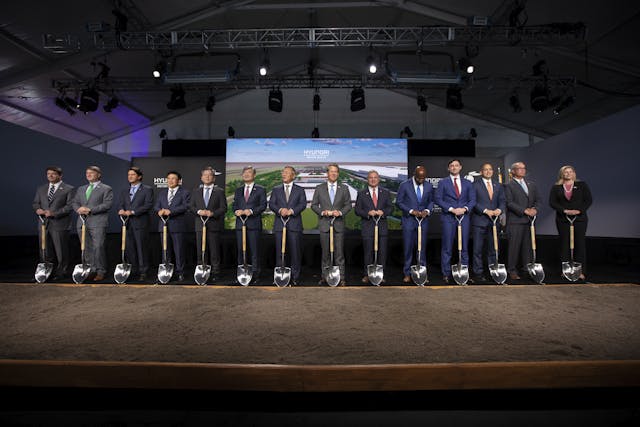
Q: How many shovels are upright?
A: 14